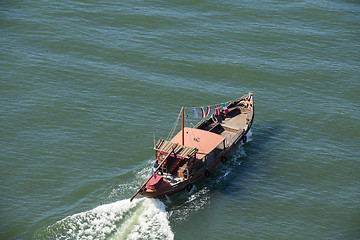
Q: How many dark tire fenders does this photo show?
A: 4